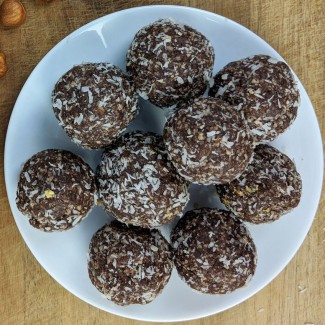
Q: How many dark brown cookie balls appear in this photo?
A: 9